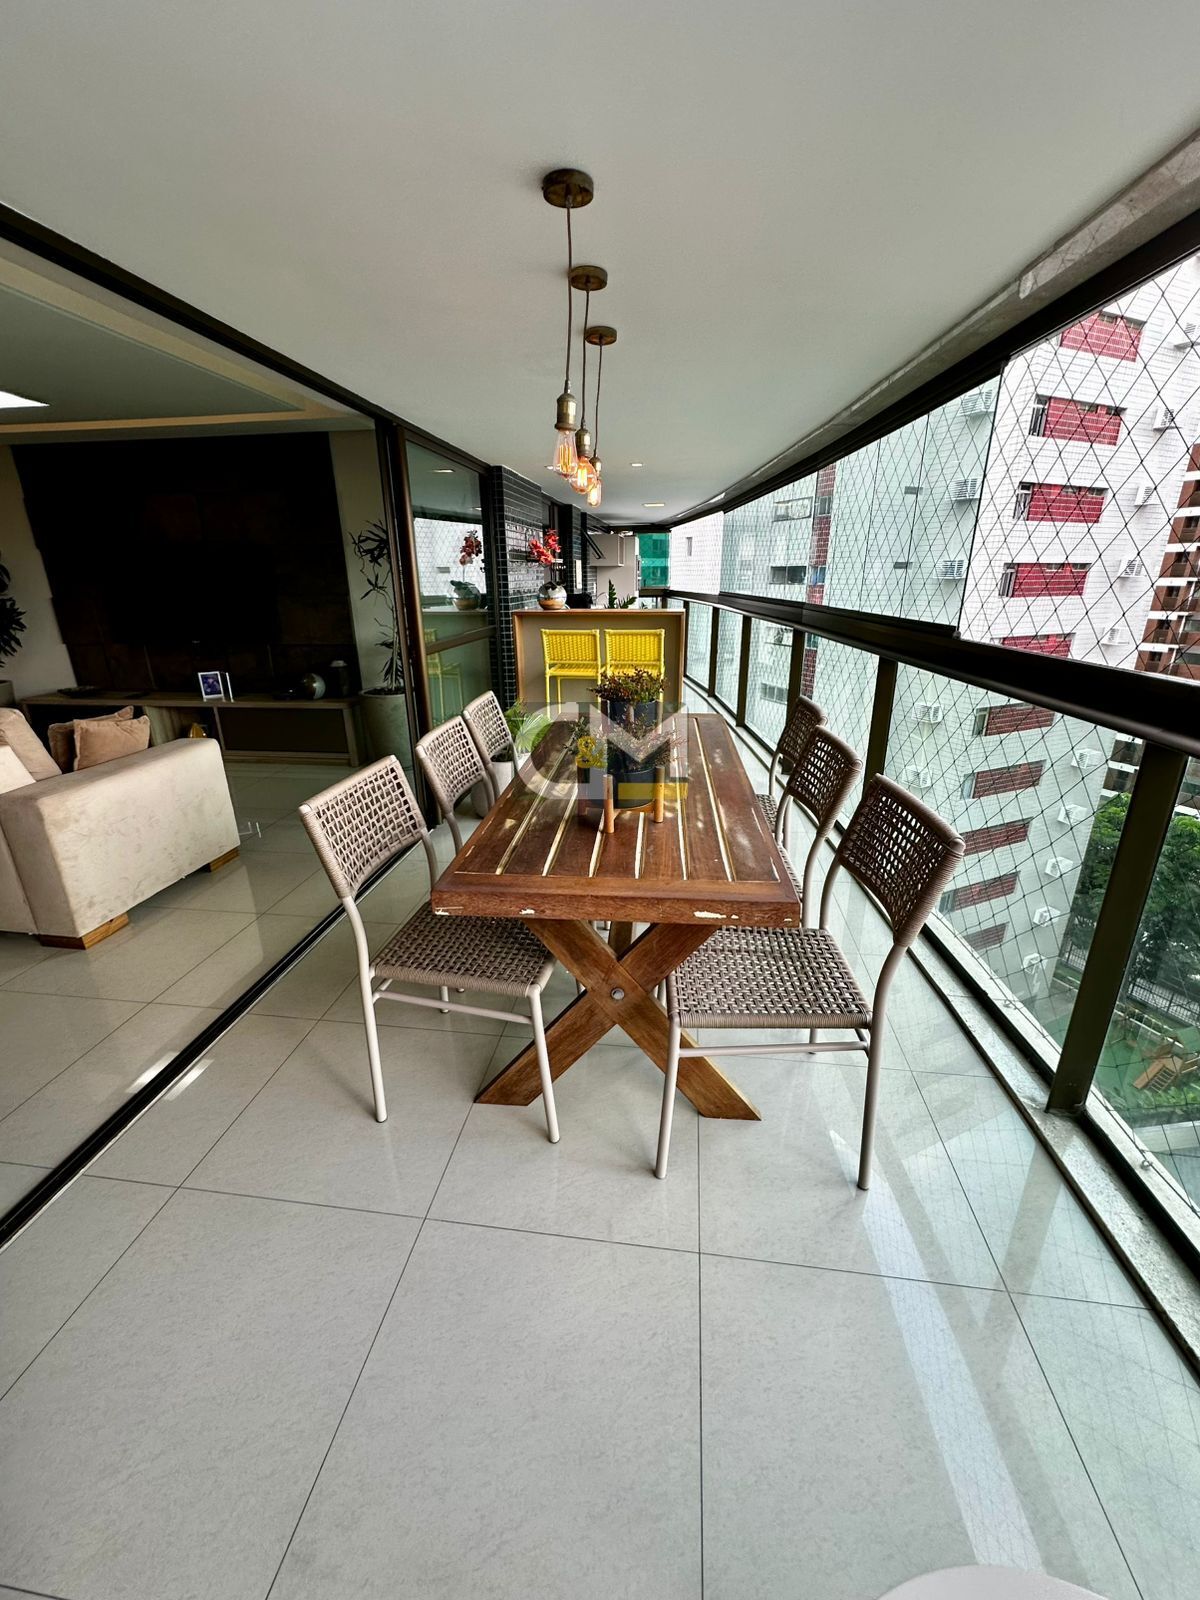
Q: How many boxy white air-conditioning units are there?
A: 15